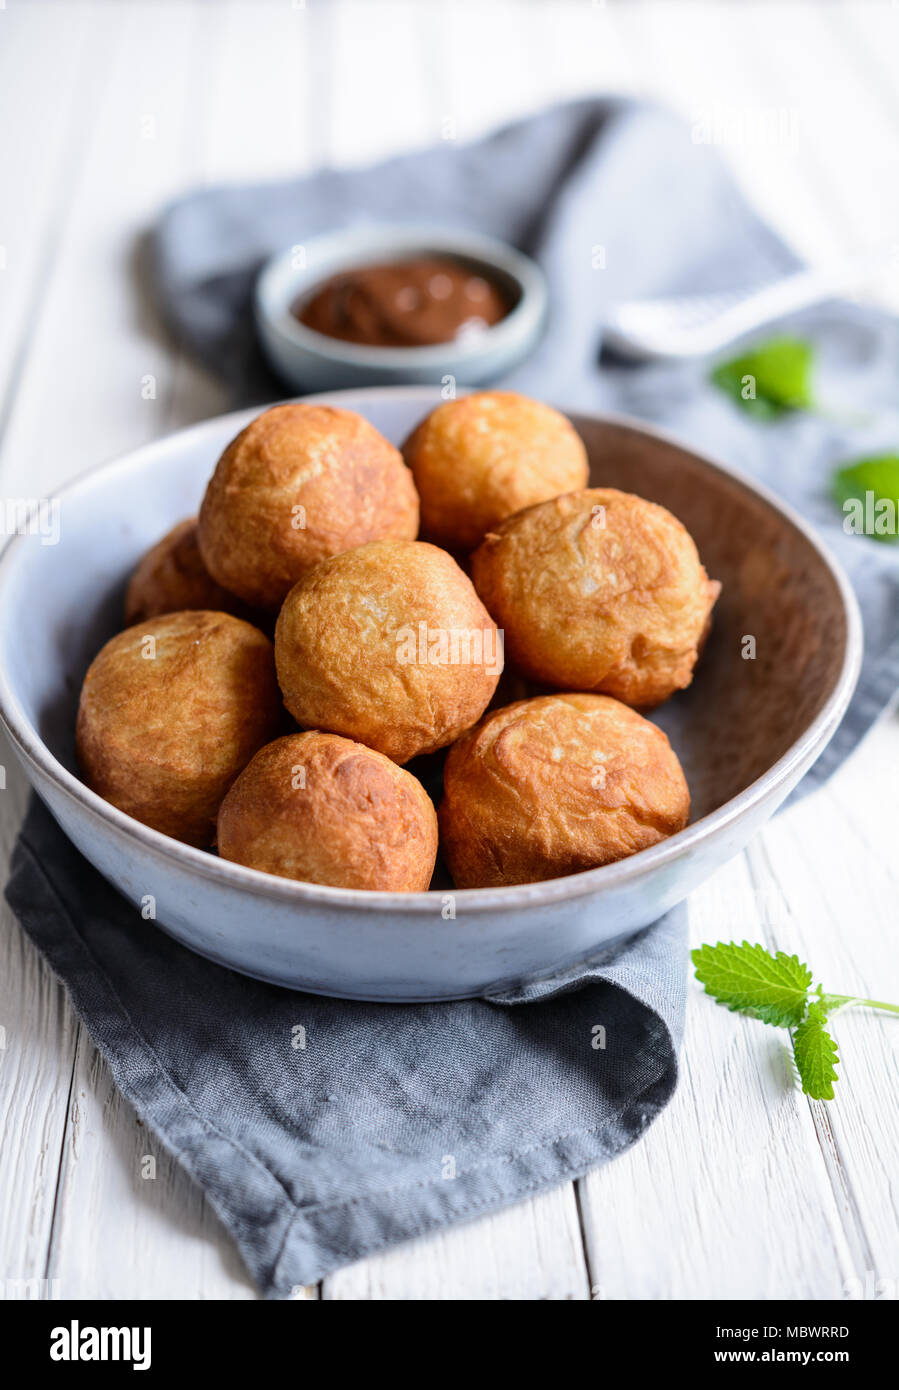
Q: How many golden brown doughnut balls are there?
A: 8